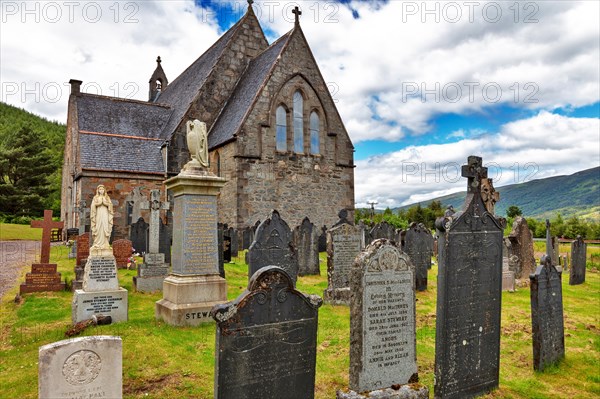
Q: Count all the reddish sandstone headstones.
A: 3